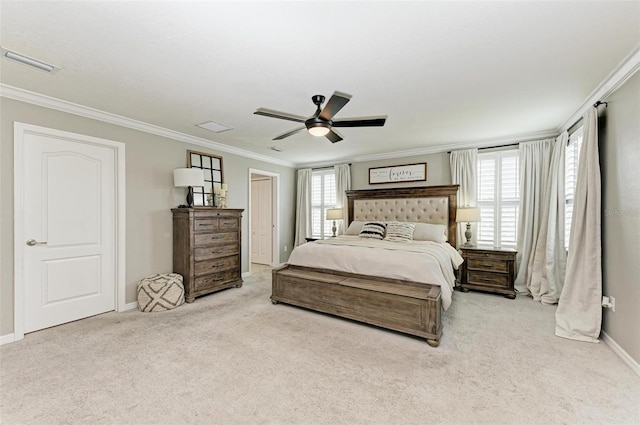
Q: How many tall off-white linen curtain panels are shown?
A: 6